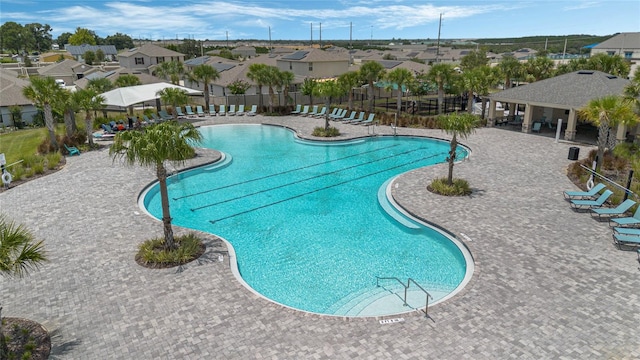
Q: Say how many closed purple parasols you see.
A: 0